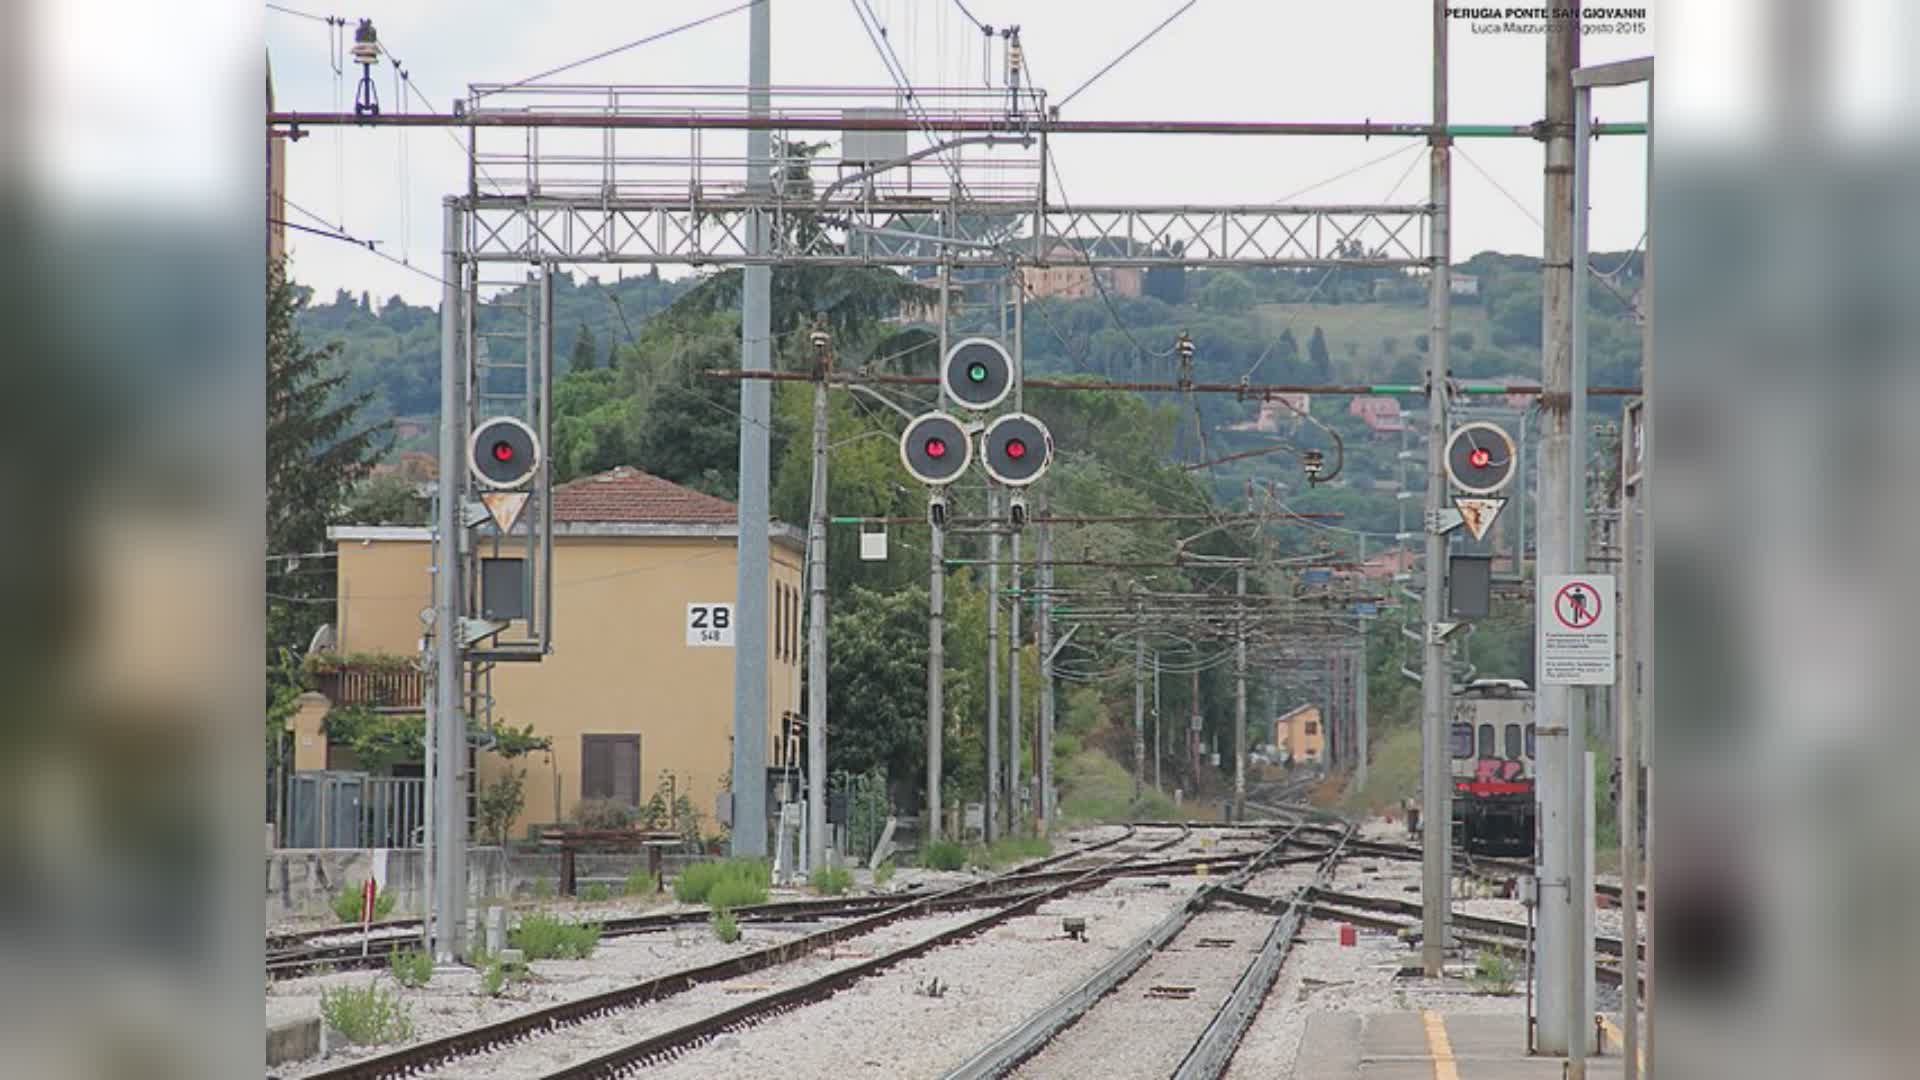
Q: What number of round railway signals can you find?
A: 5